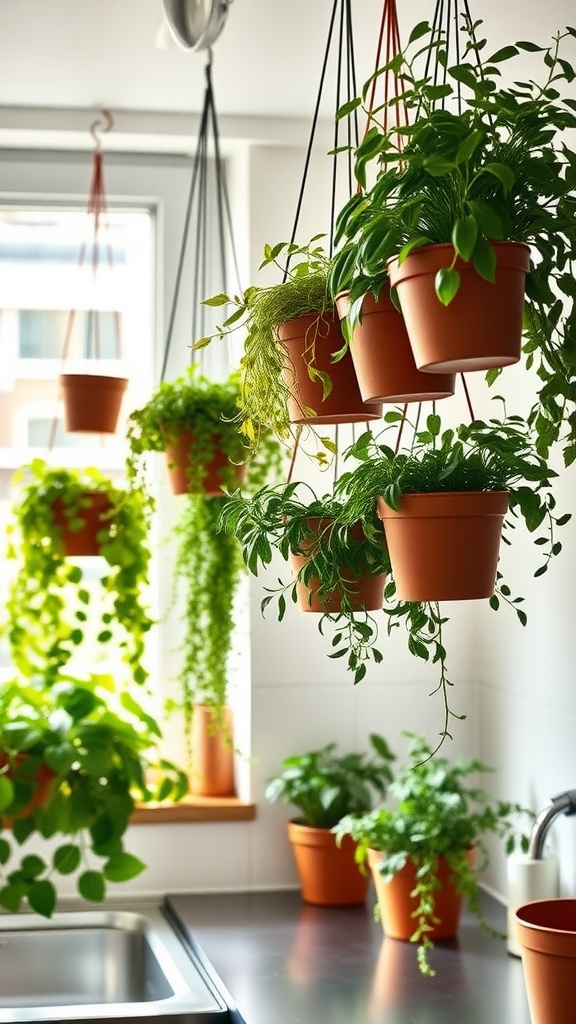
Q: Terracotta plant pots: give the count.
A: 13